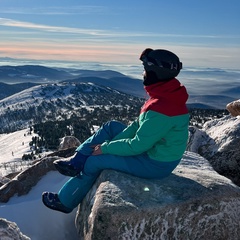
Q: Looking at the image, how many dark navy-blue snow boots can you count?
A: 2